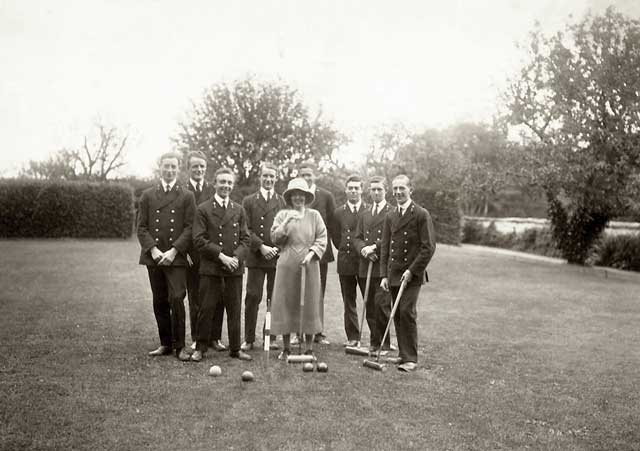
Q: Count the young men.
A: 8